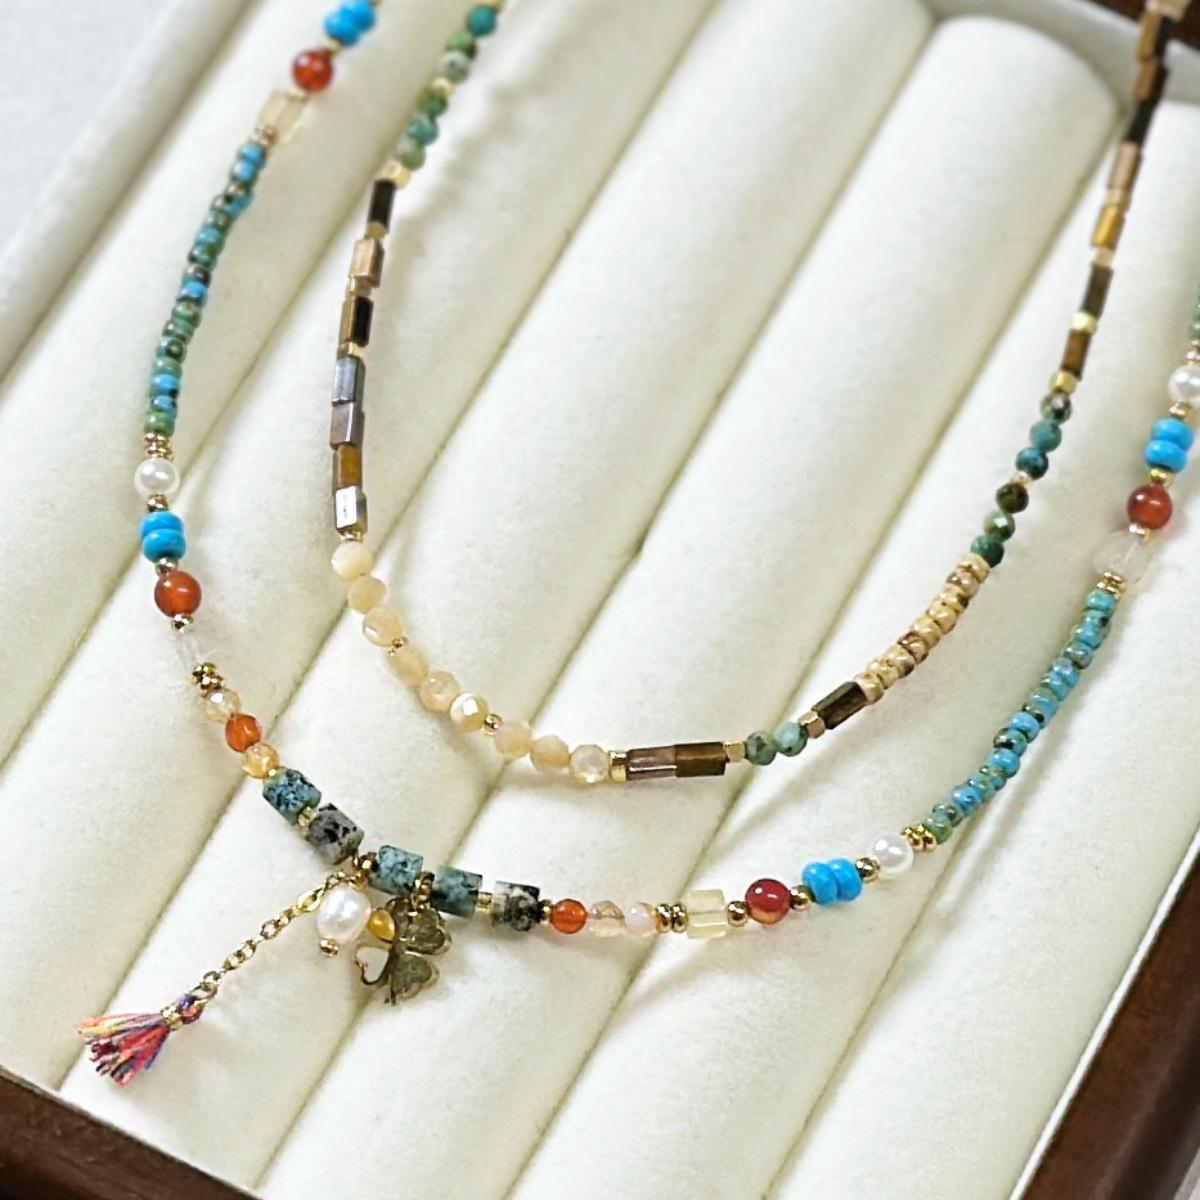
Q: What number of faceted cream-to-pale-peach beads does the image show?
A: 9